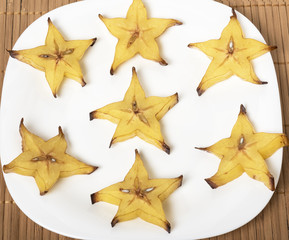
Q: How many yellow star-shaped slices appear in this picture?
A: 7